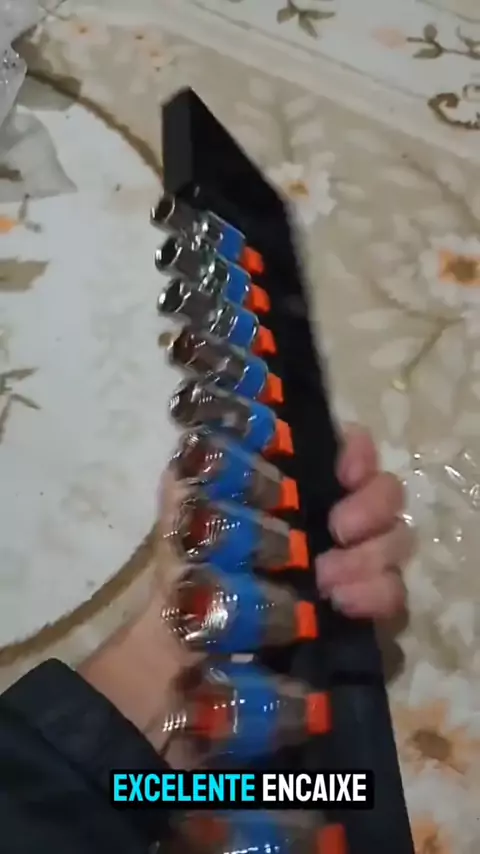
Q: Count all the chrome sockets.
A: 10